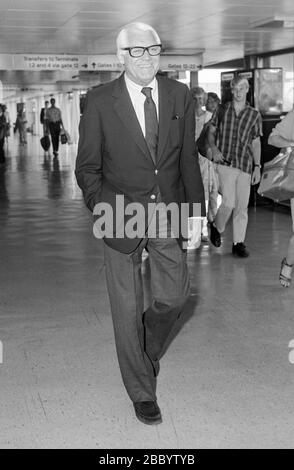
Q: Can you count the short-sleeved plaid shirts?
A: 1